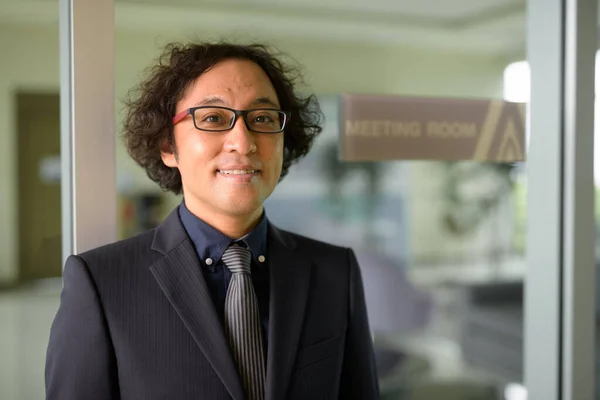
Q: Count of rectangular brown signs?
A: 1